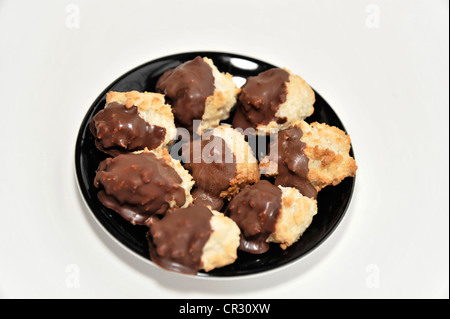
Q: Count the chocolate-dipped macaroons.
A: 8